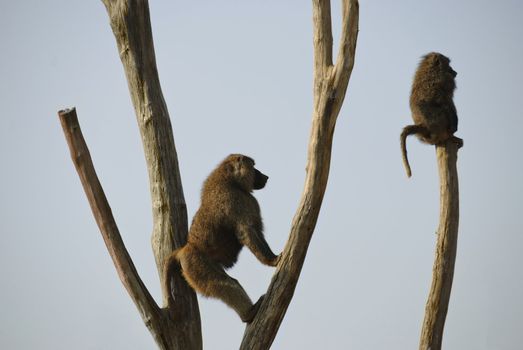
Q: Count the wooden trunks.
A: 4